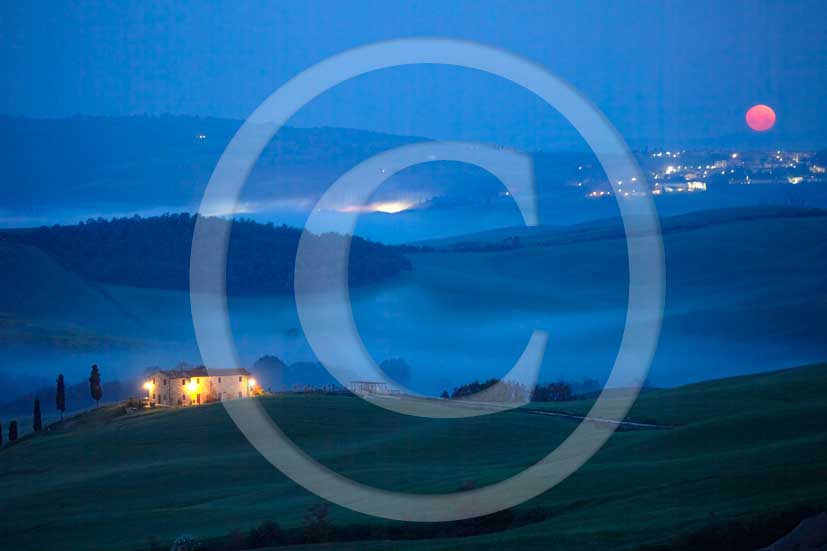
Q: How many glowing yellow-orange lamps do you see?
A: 3